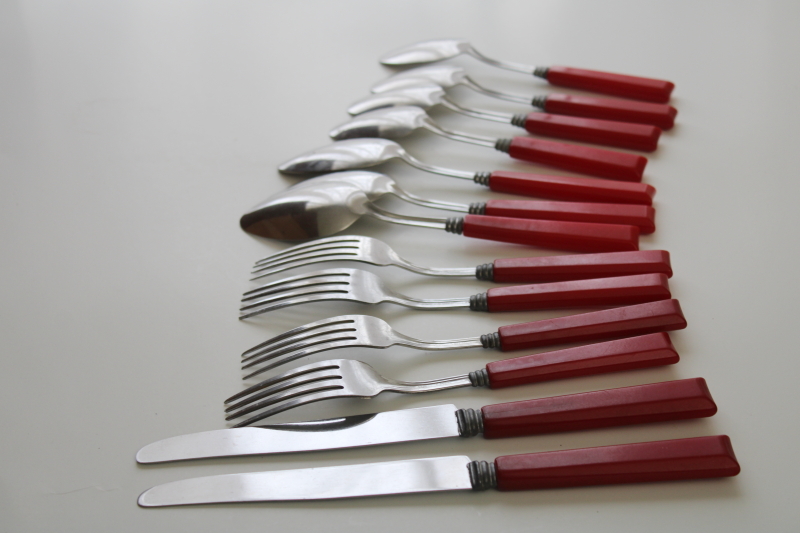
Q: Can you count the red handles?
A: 13